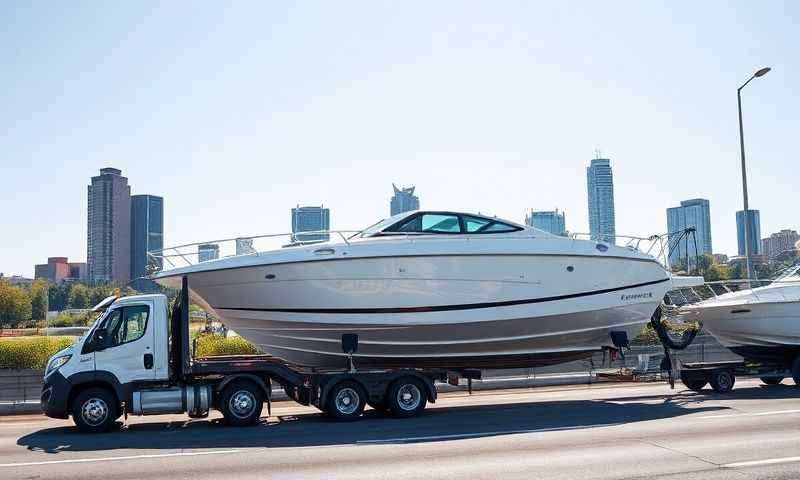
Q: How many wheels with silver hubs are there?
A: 4